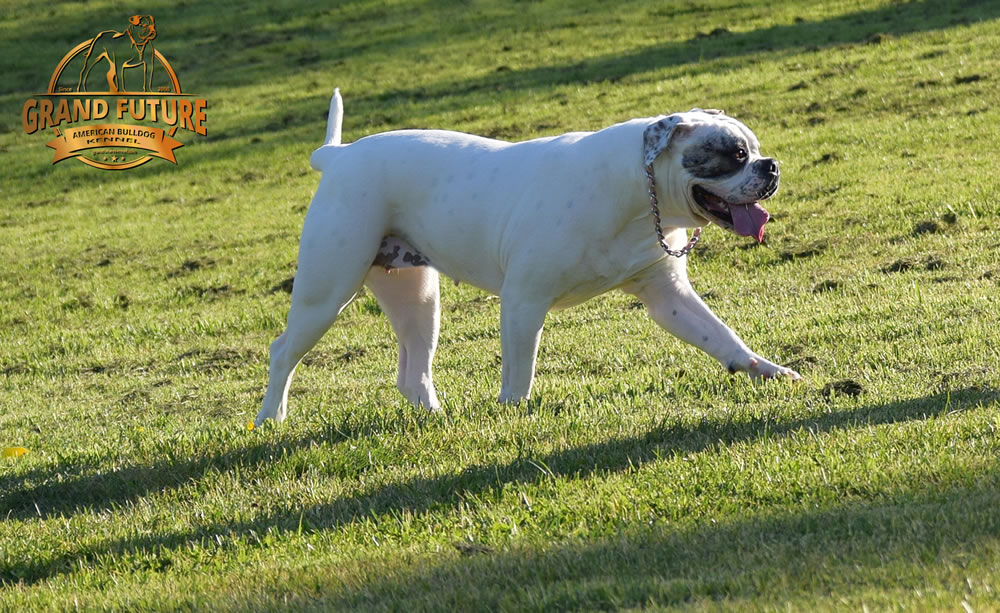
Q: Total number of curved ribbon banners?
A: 1